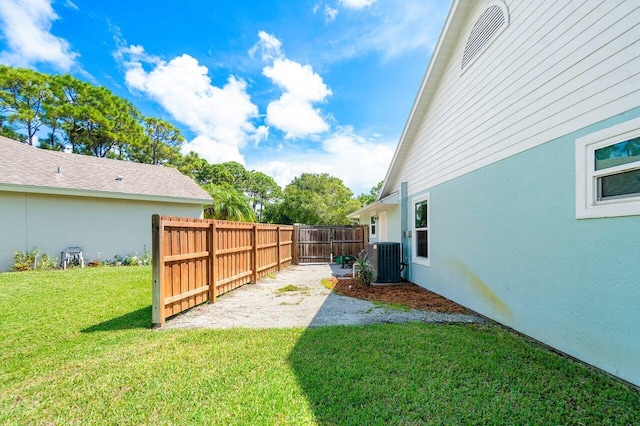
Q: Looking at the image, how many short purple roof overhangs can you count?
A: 0